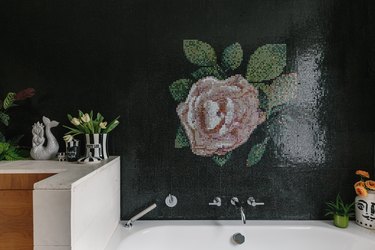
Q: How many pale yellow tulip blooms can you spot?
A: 4